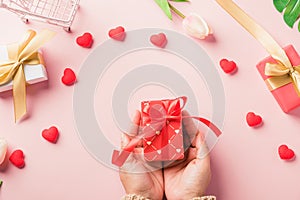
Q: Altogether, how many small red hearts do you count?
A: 9